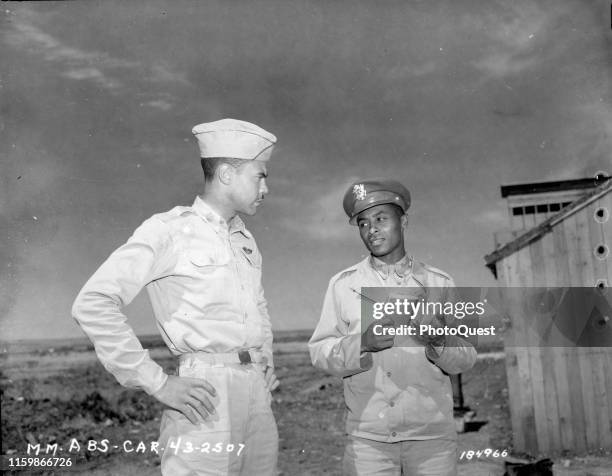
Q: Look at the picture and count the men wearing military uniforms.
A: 2